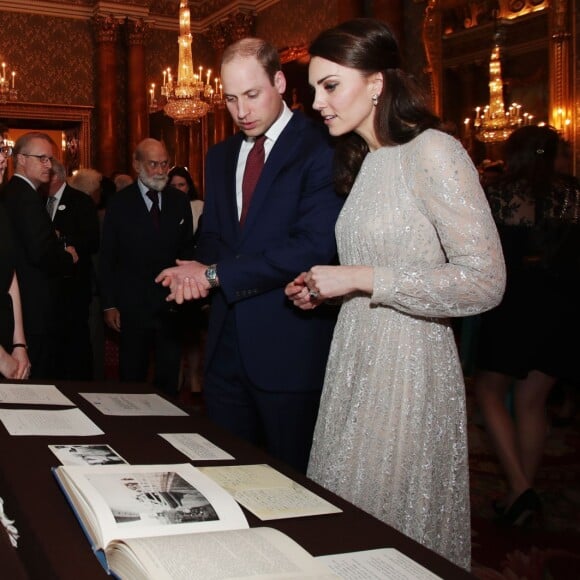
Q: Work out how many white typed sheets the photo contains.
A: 5